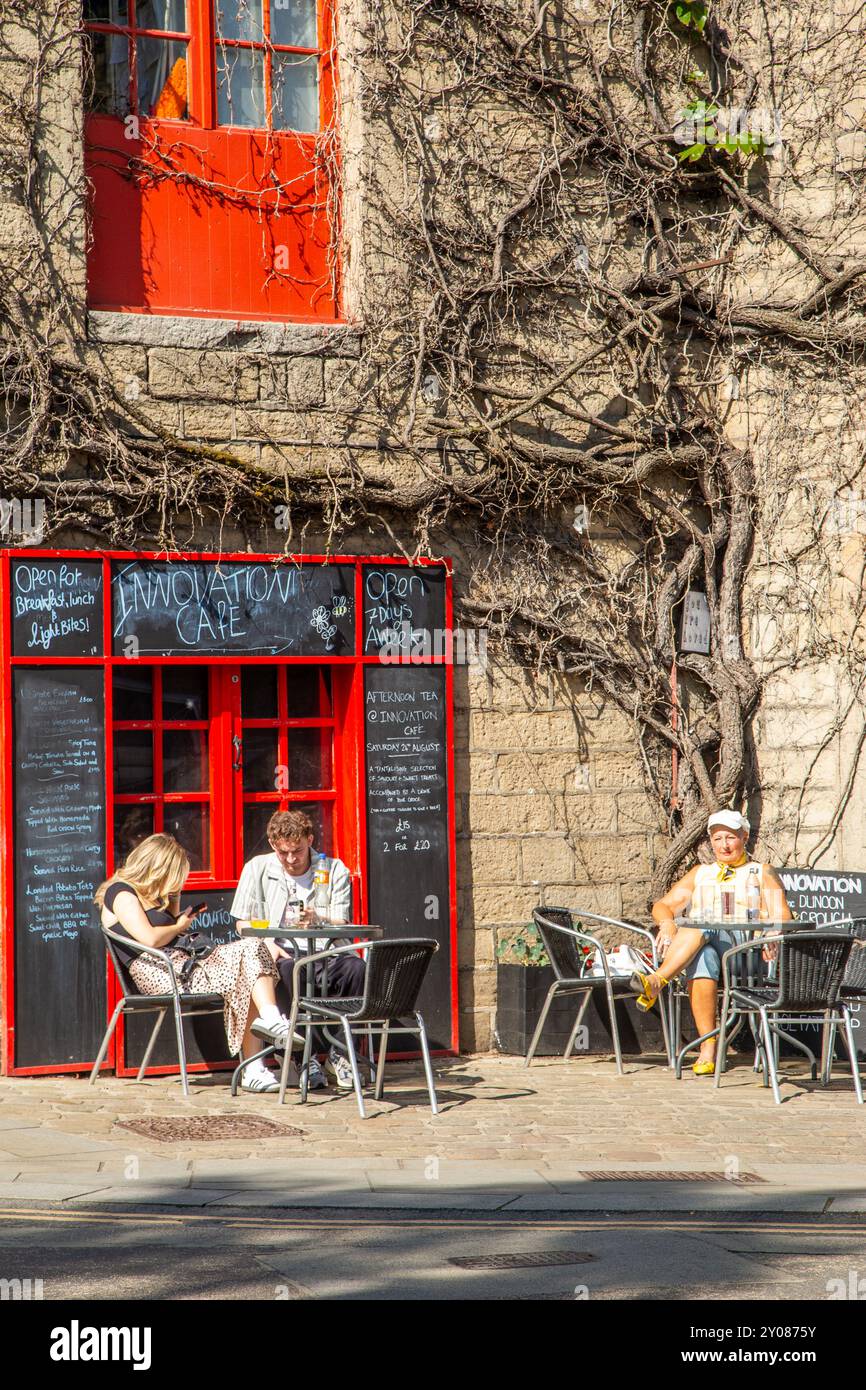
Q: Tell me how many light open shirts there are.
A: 1